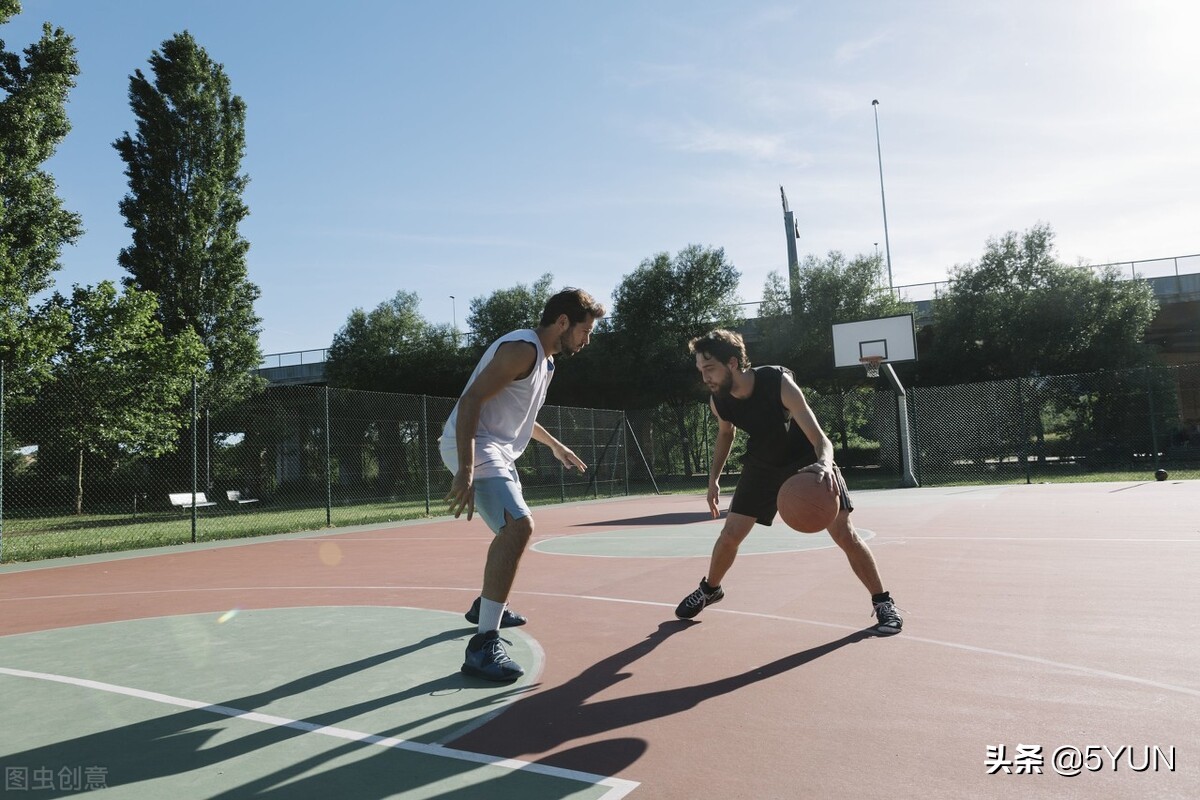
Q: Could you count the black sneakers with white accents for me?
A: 2